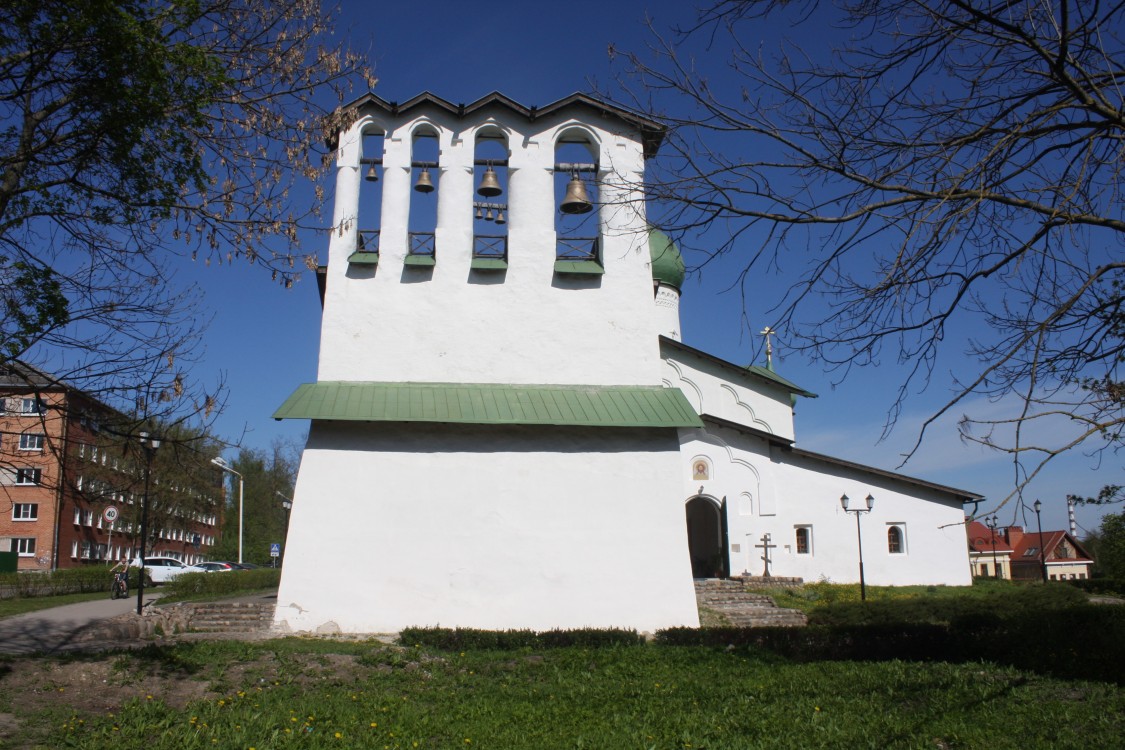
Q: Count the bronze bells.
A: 7